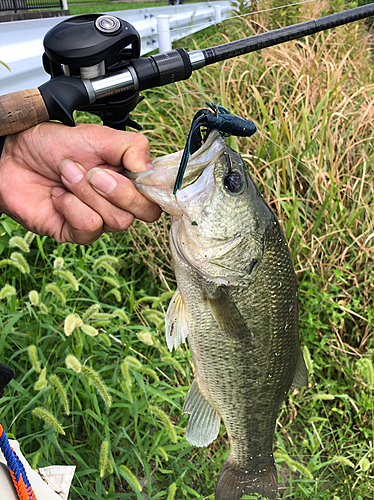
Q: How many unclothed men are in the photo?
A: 0